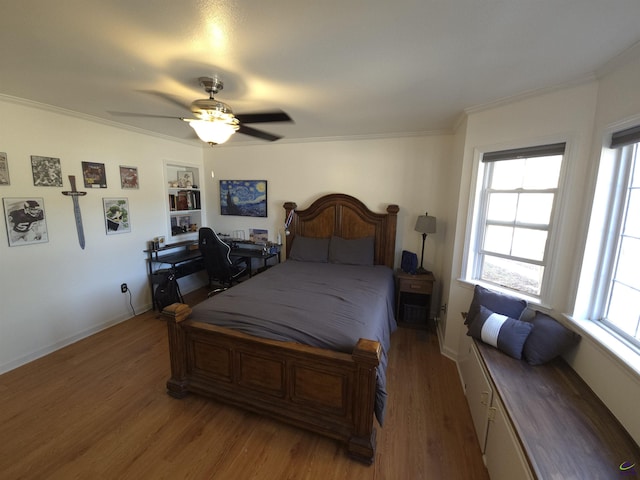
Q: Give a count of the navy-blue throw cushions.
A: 3